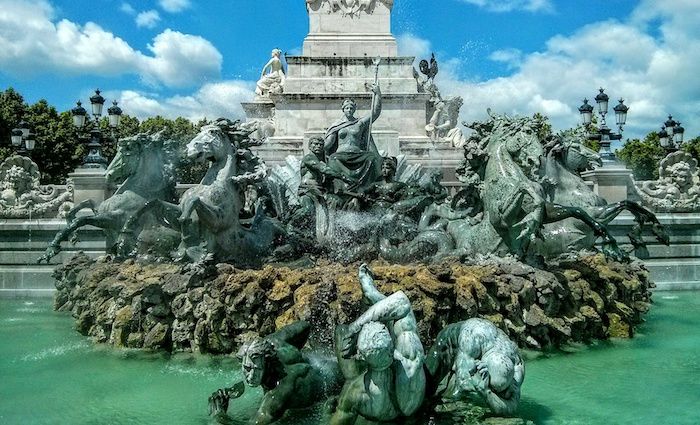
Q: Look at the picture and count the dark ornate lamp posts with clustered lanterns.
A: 4